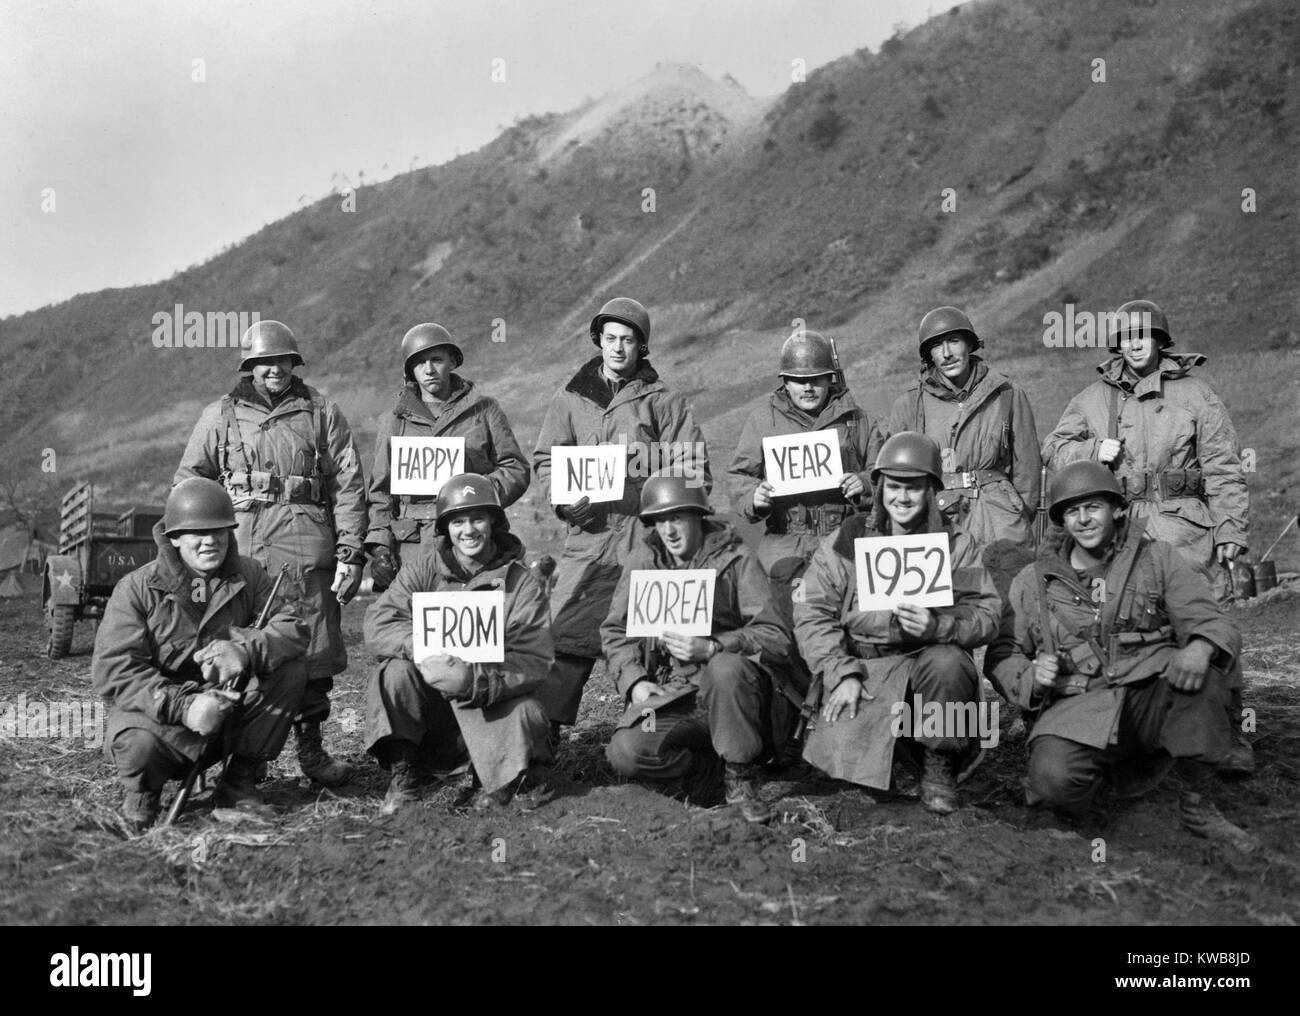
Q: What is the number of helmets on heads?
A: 11